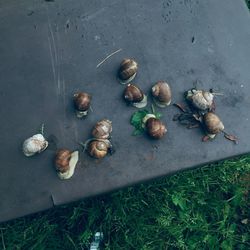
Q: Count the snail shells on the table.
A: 11